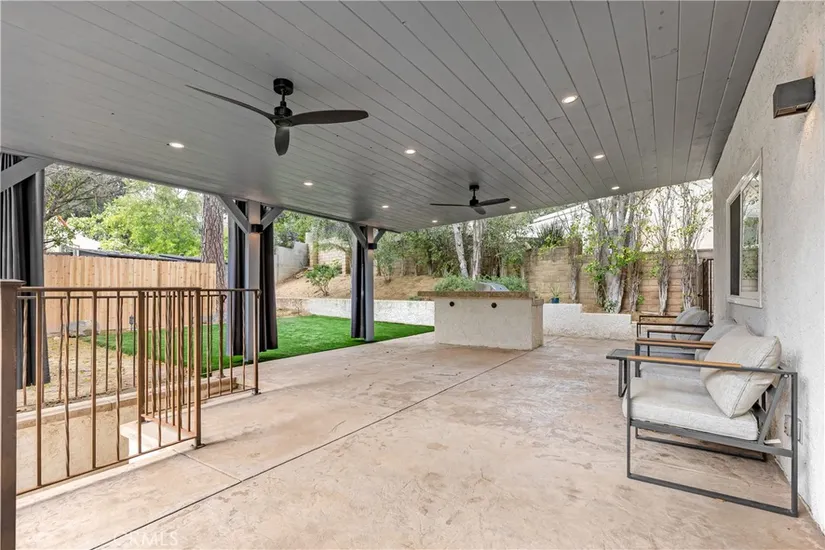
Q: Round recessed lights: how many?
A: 9